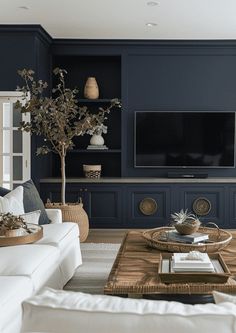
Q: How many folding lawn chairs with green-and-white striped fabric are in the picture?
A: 0